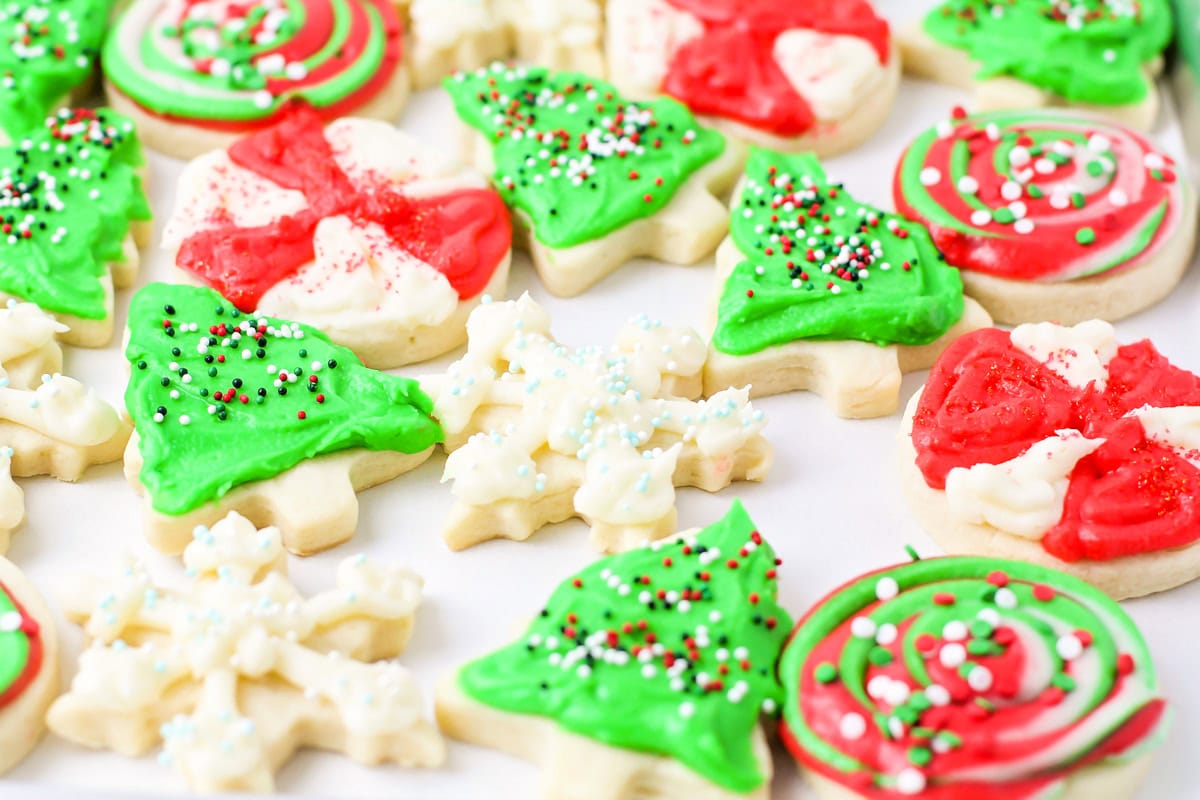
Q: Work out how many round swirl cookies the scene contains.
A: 4